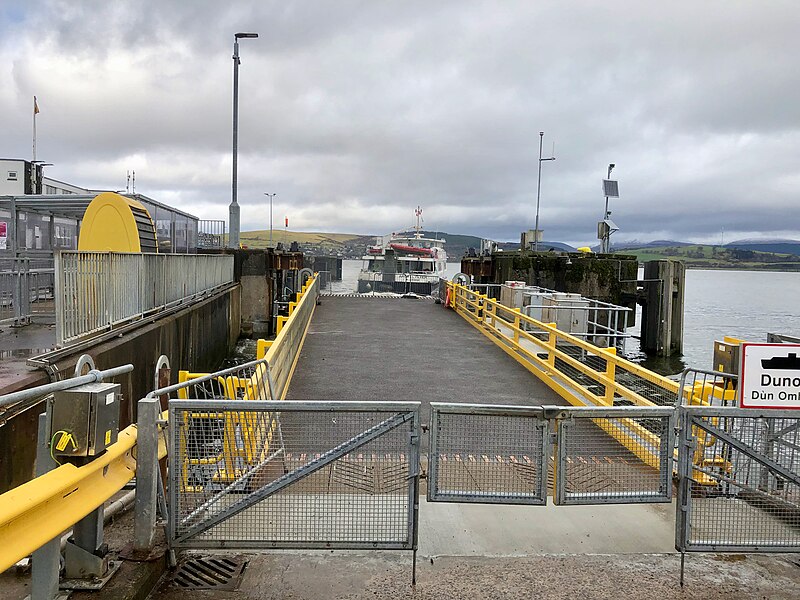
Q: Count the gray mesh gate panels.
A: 4